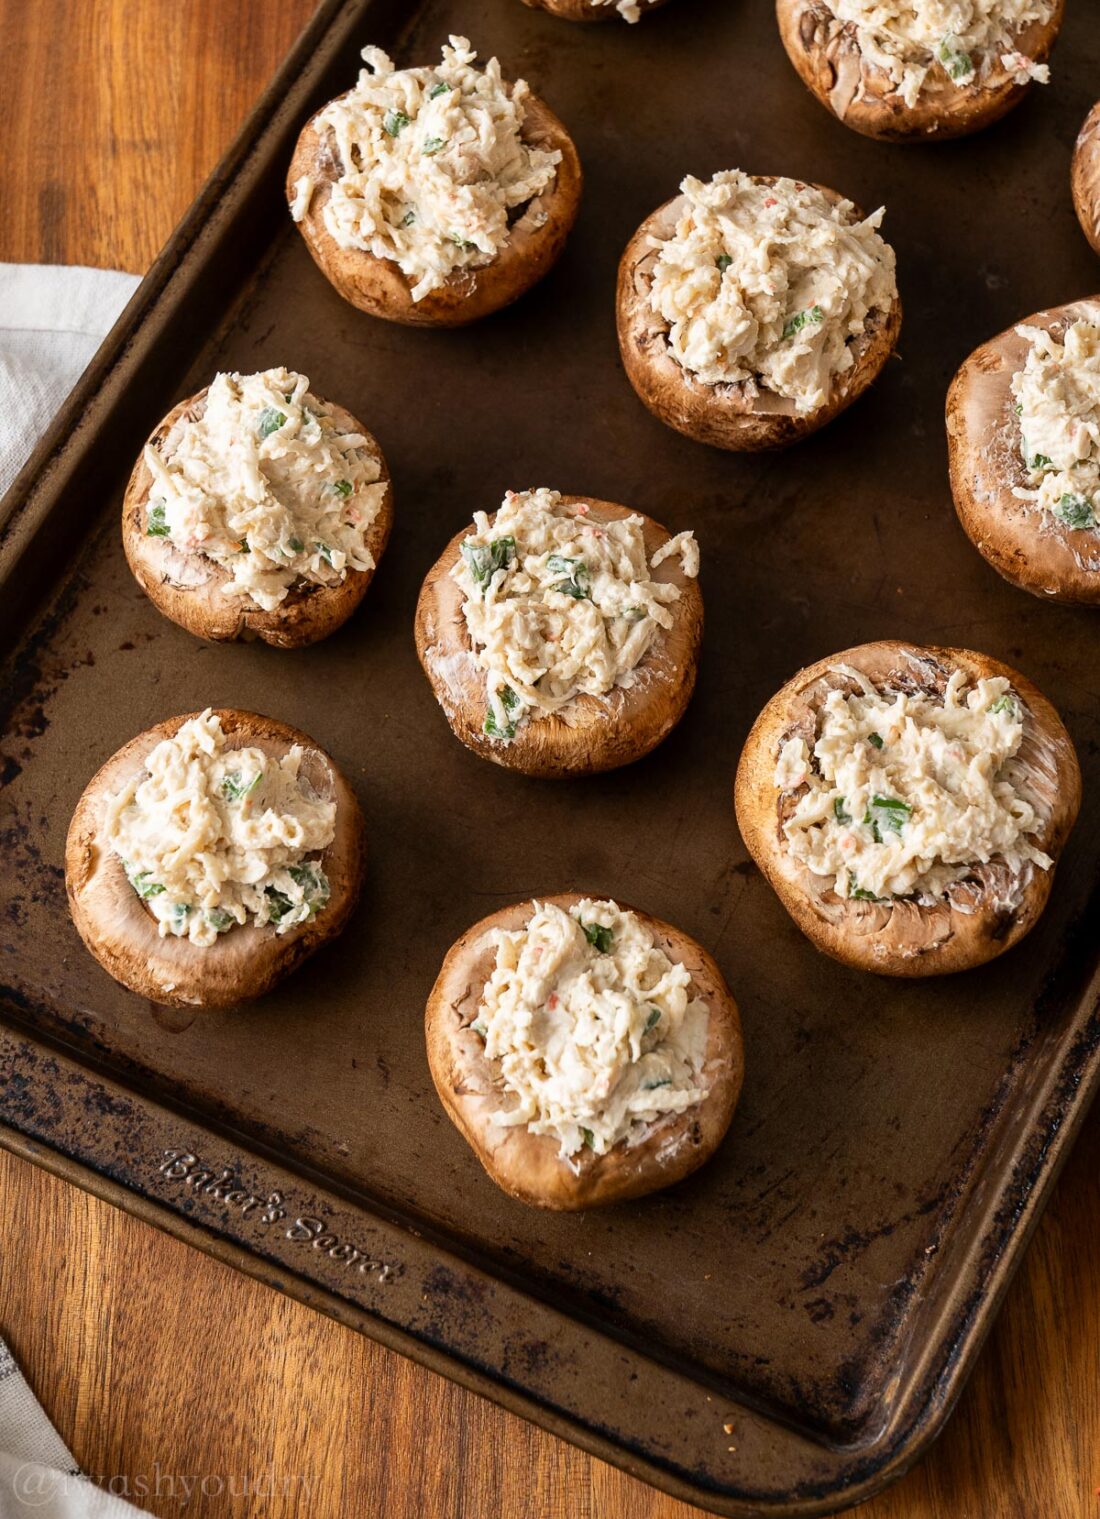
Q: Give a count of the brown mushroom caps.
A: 11